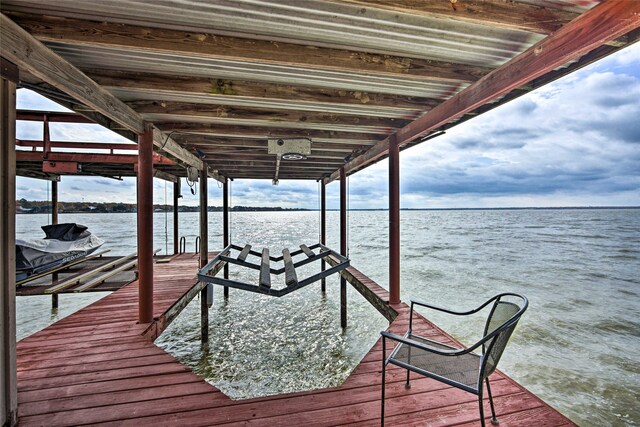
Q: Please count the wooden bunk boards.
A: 4